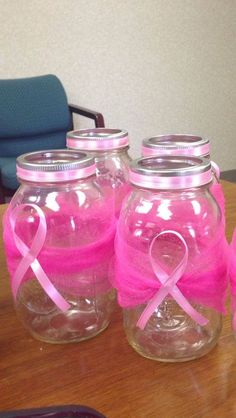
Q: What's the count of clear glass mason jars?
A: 4